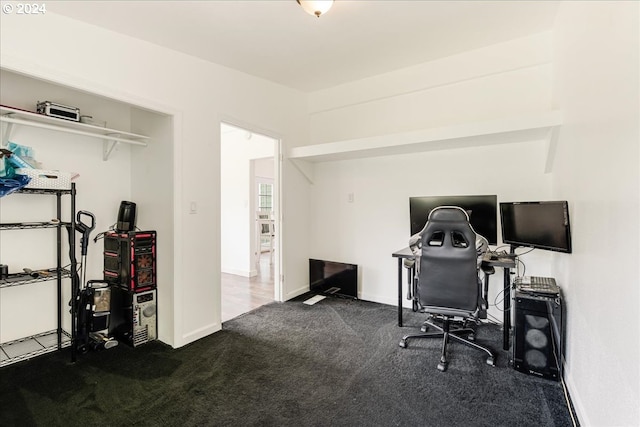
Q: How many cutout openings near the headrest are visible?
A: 2